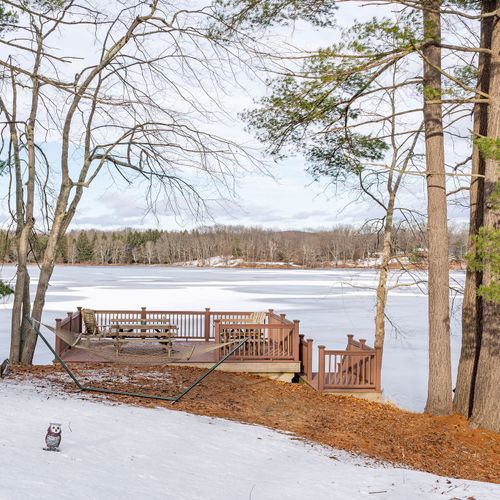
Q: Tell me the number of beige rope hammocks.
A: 1